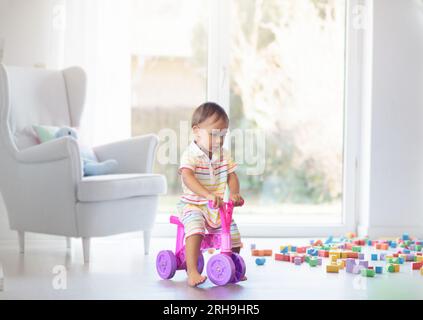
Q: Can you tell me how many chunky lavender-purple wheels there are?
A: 4